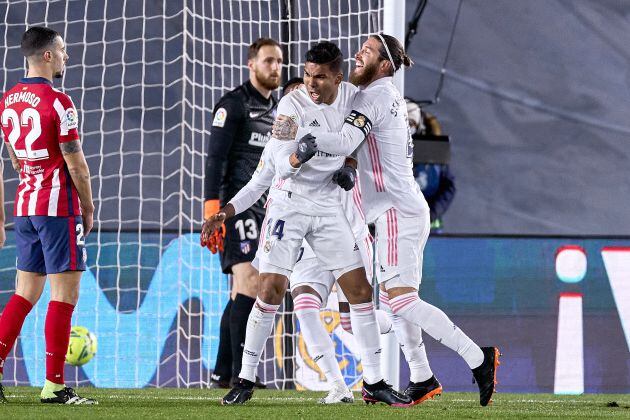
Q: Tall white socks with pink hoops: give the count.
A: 6